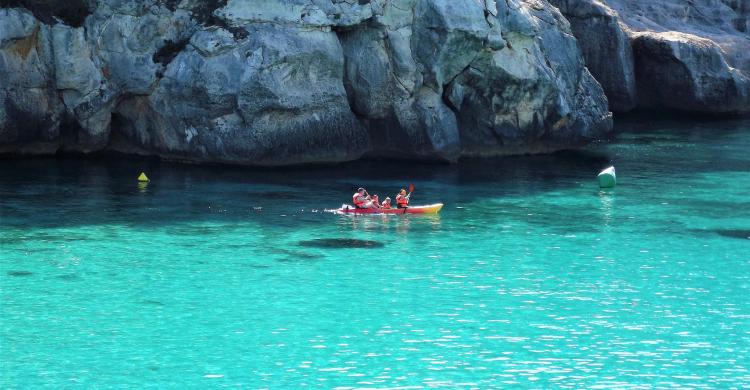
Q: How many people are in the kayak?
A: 4